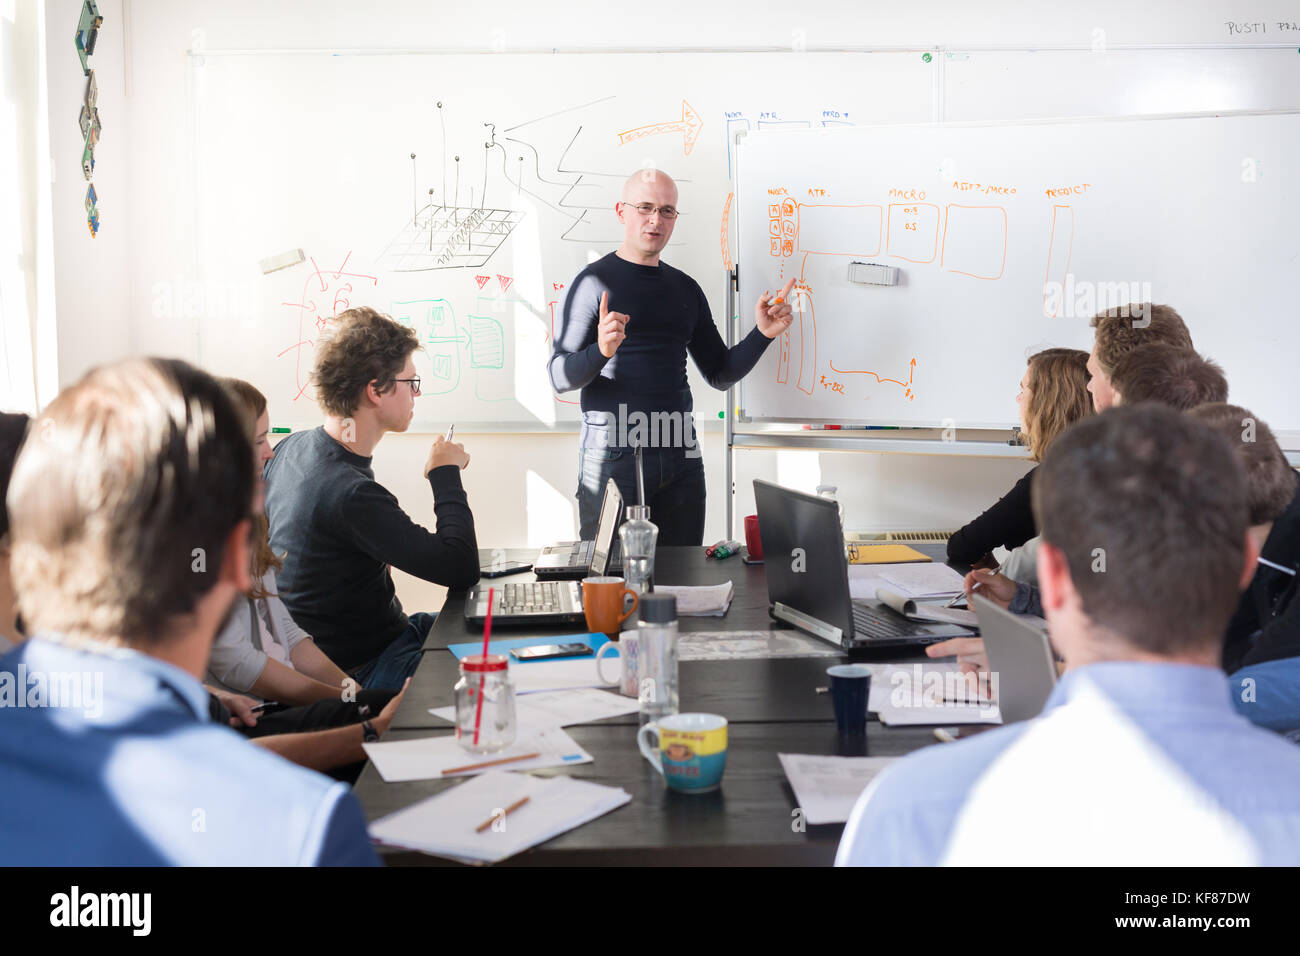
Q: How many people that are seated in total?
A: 9